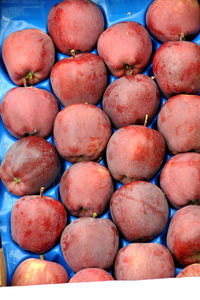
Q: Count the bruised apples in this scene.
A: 0